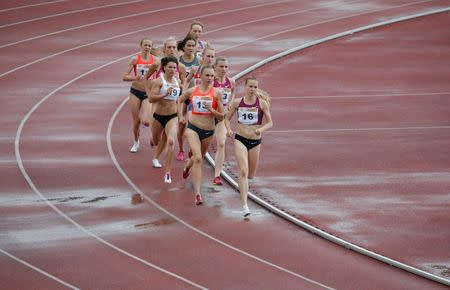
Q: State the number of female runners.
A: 9